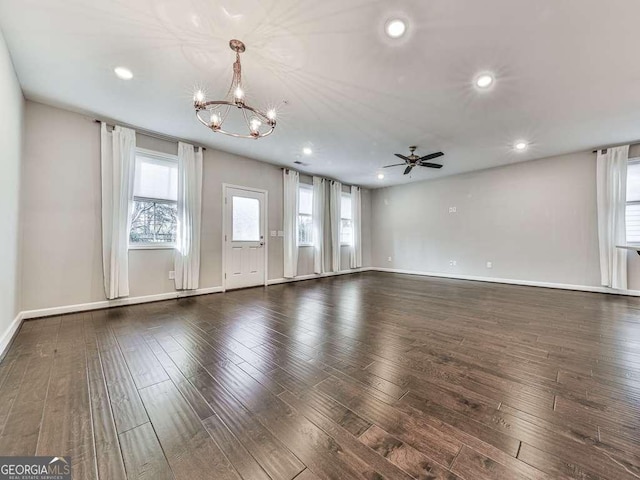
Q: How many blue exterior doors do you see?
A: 0